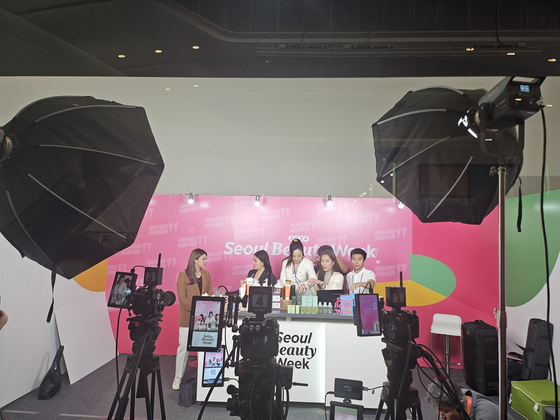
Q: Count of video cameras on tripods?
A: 3